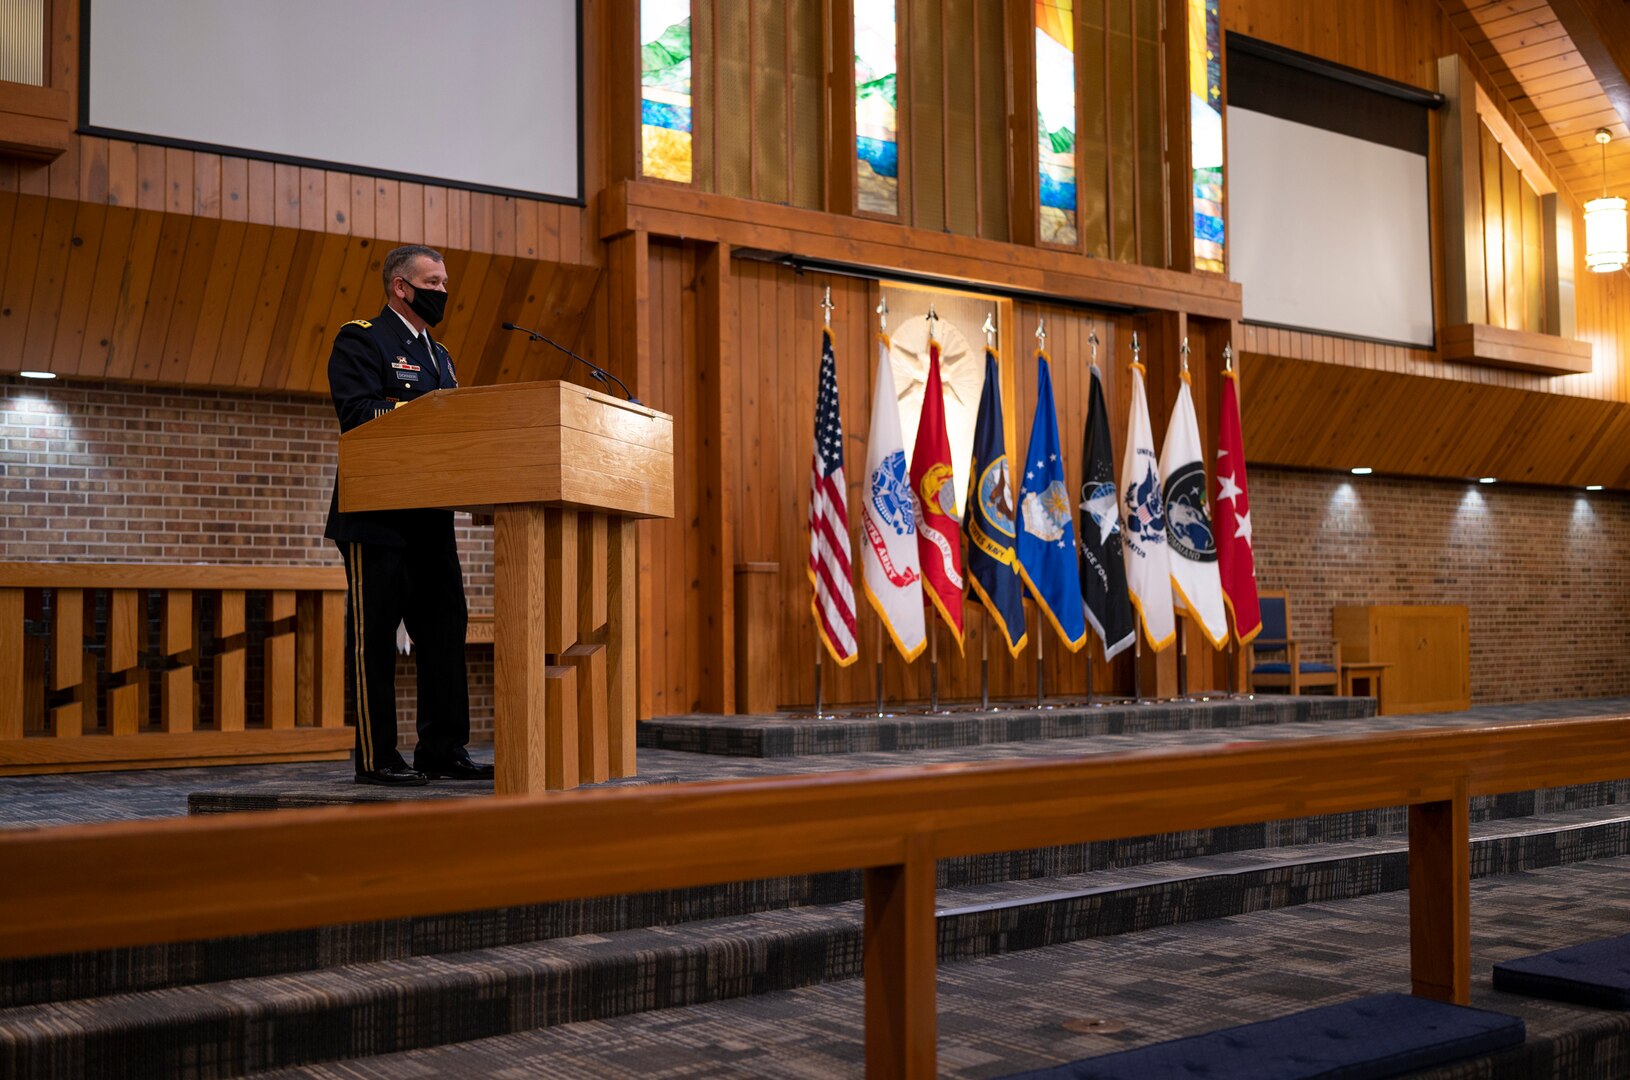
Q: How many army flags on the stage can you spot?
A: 1